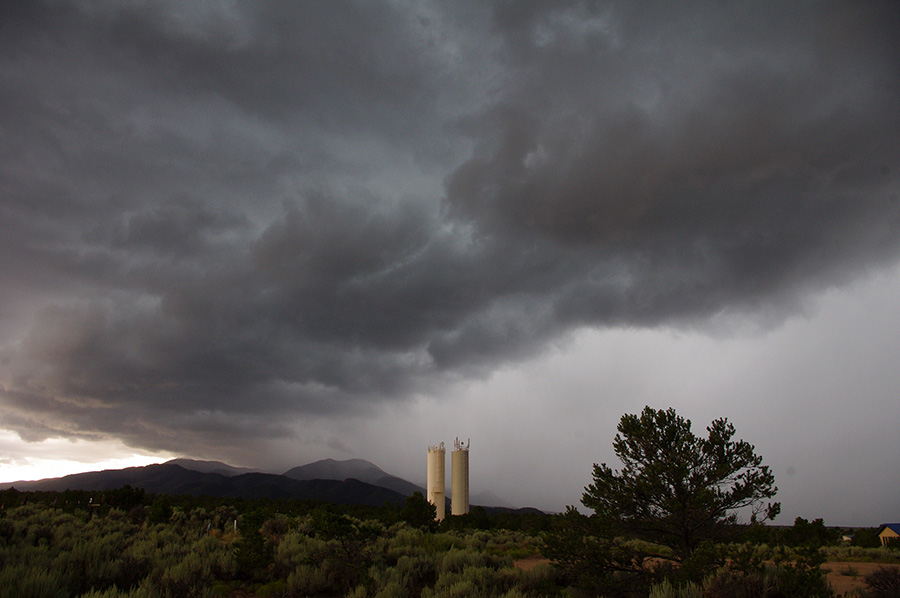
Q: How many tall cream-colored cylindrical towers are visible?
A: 2